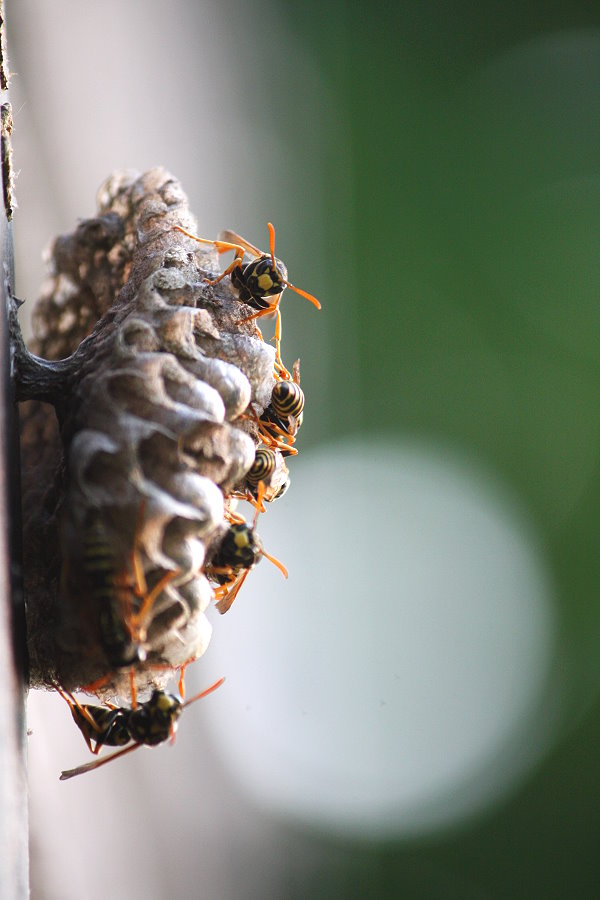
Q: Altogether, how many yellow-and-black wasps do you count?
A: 6